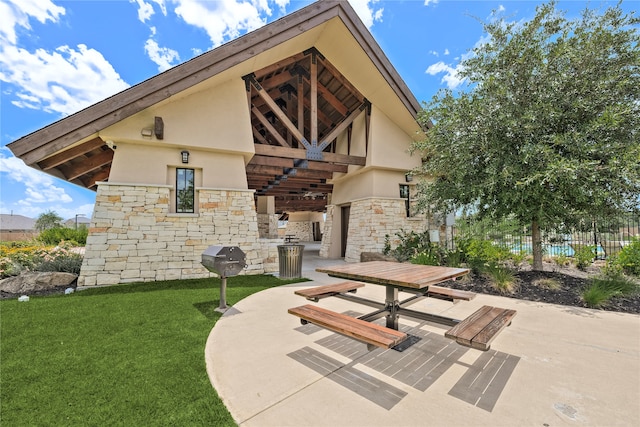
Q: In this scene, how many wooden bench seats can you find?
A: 4